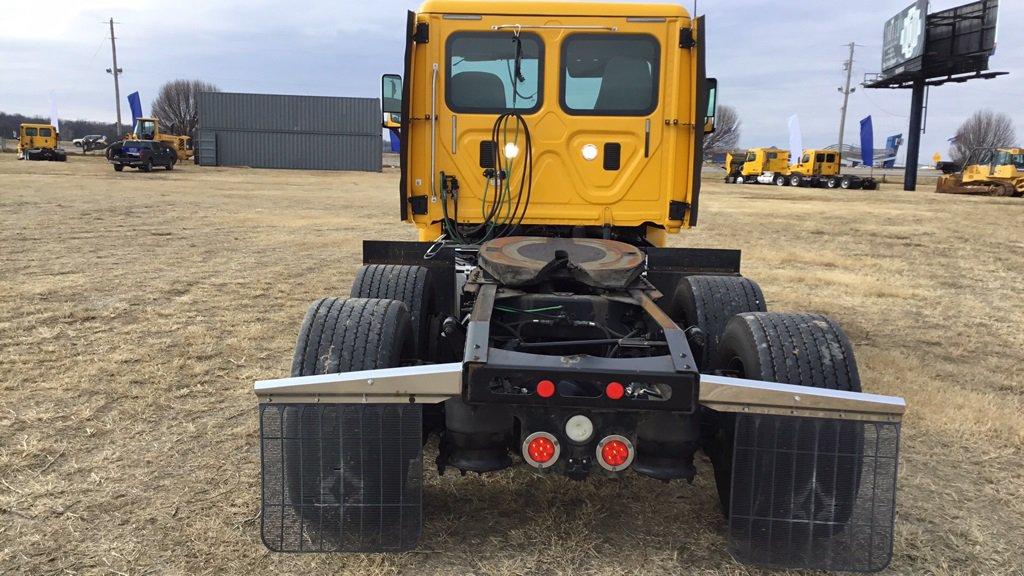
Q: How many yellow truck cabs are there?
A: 4